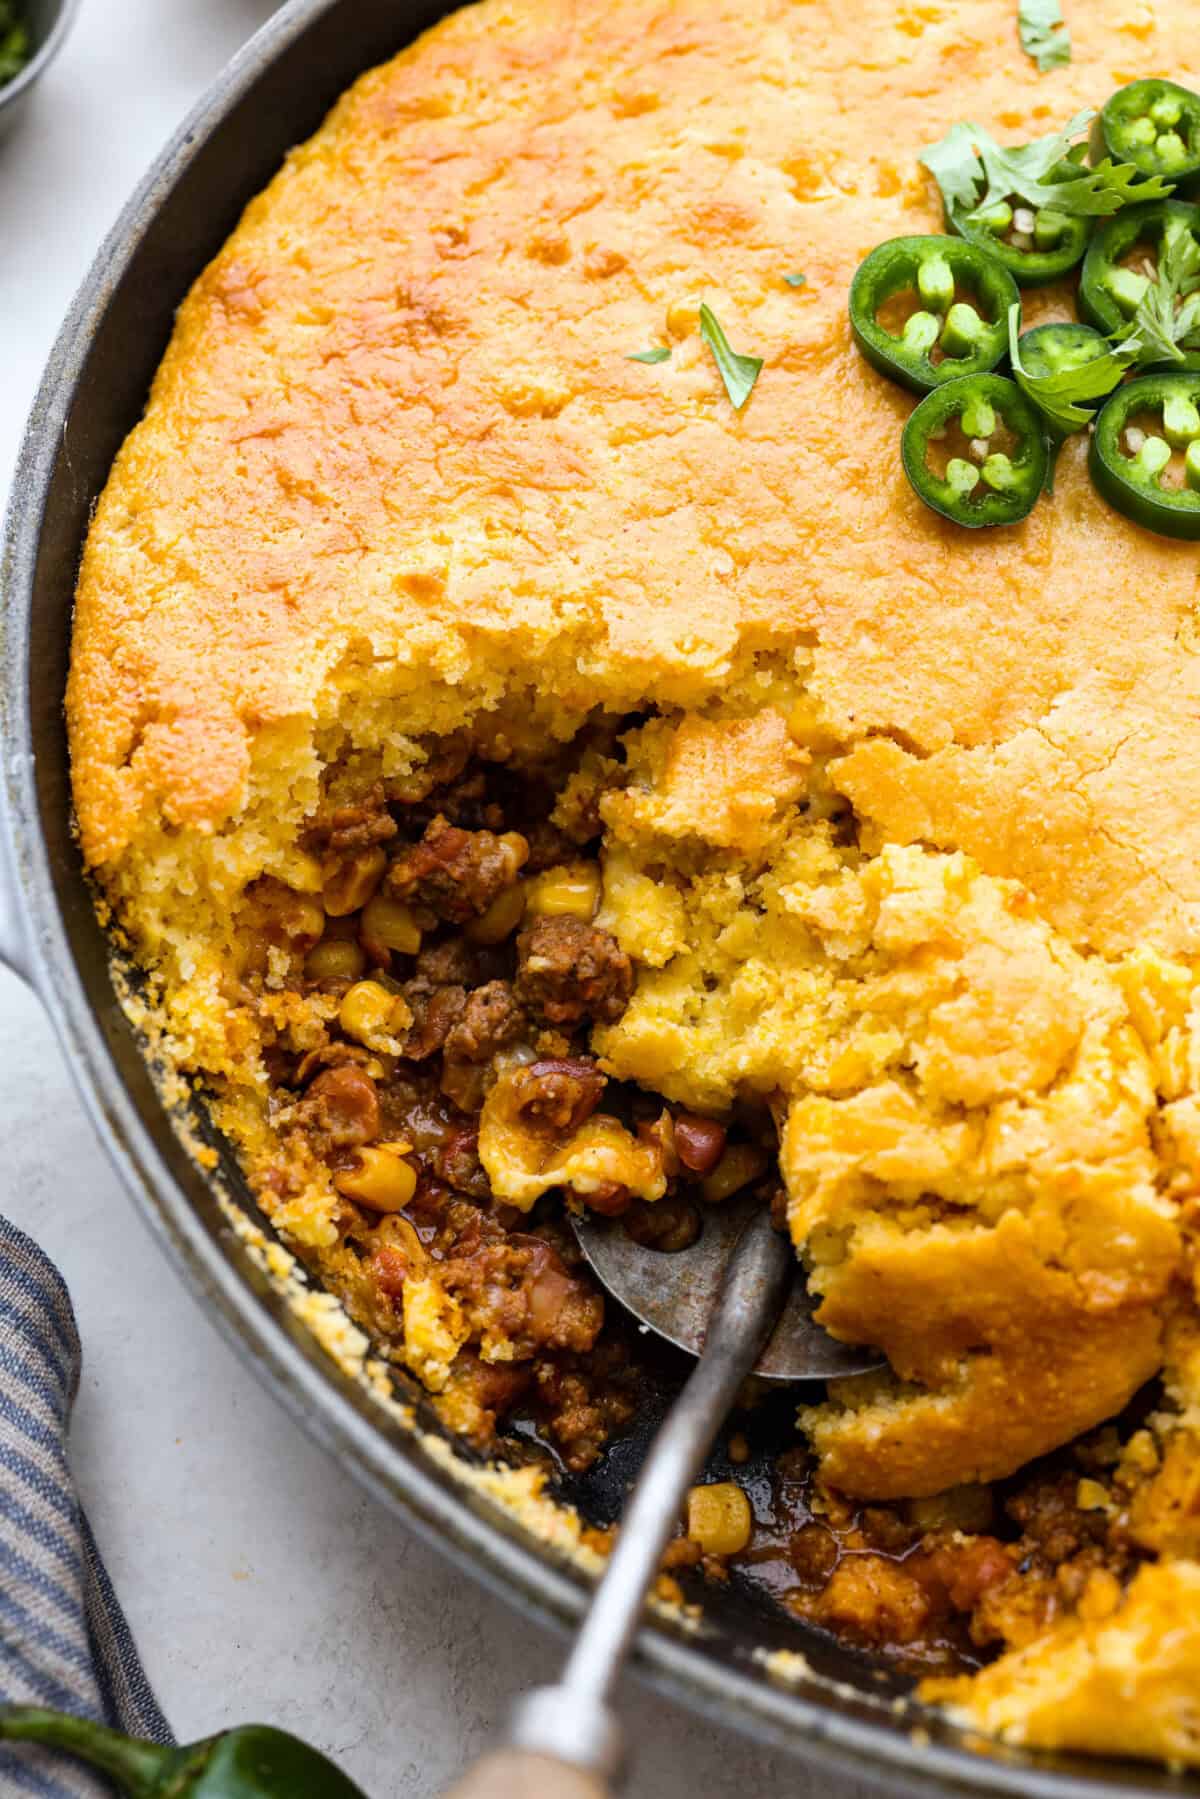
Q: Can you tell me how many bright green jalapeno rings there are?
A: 7